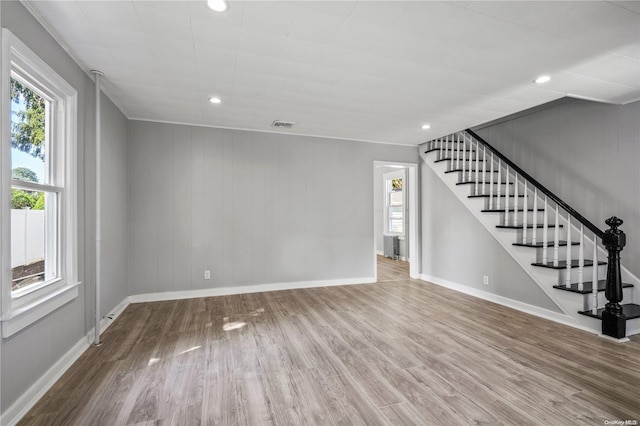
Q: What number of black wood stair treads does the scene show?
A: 12